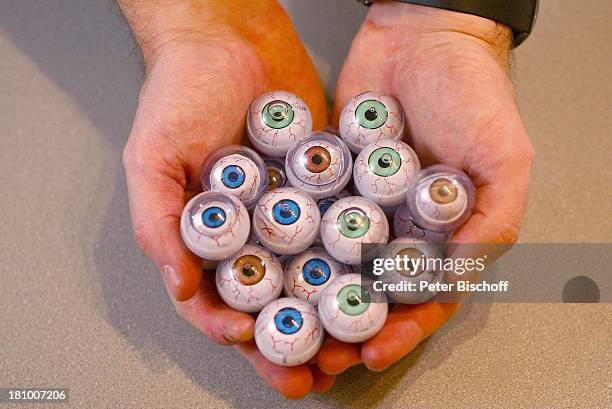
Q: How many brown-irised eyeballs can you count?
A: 5